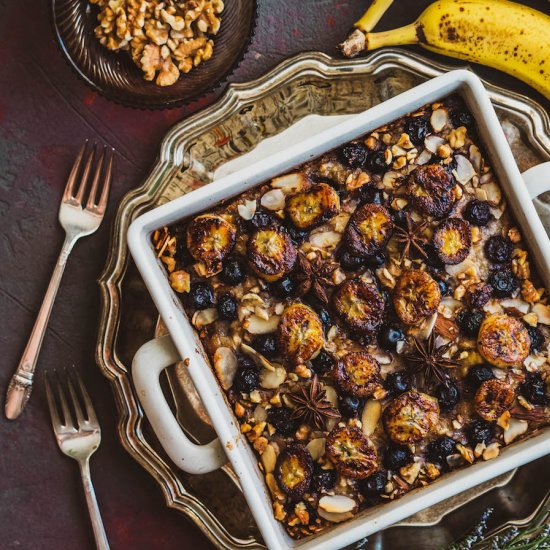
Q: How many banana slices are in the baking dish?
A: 15